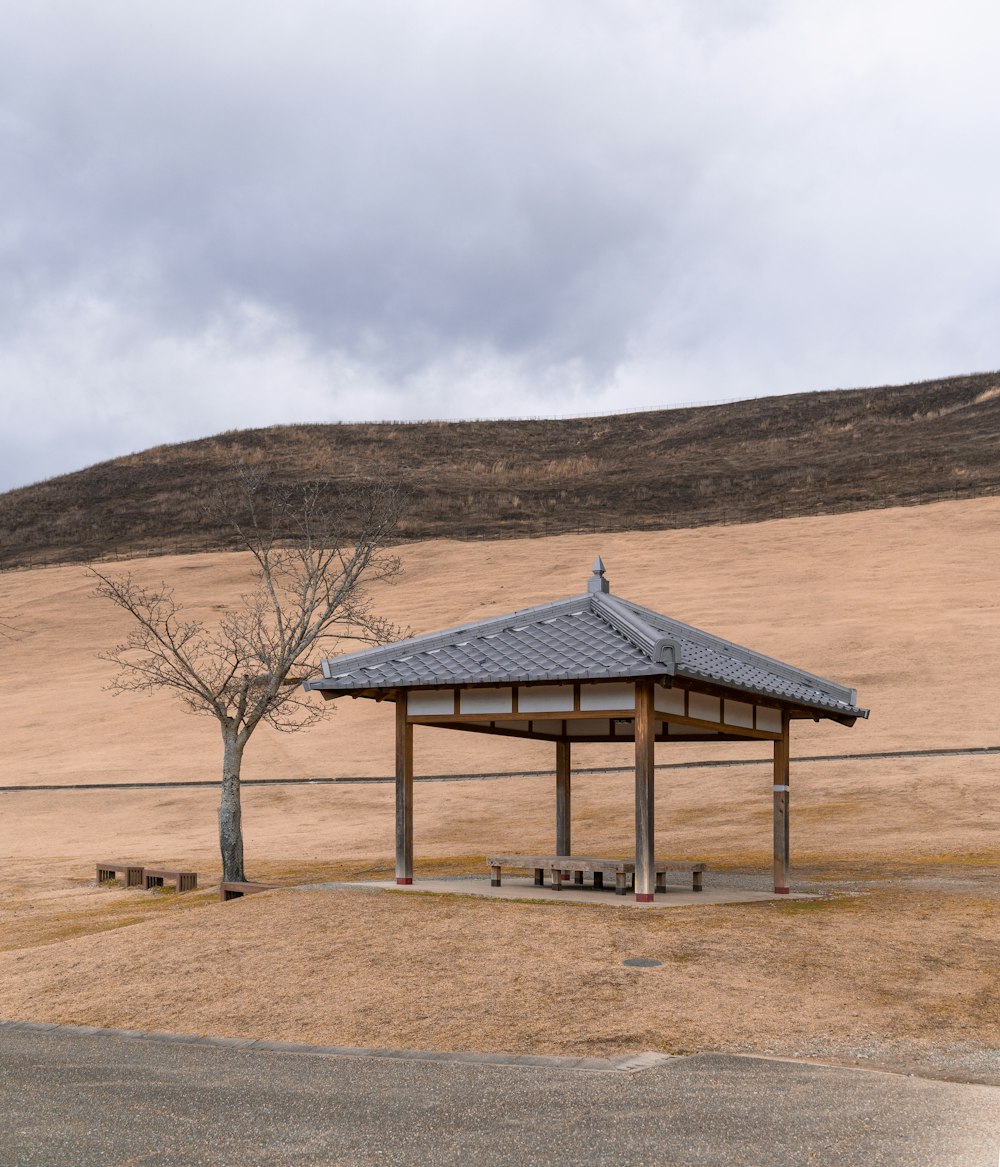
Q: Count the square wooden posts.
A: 4